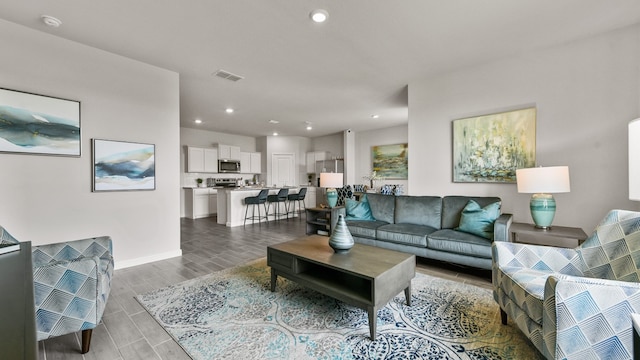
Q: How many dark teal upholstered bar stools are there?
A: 3